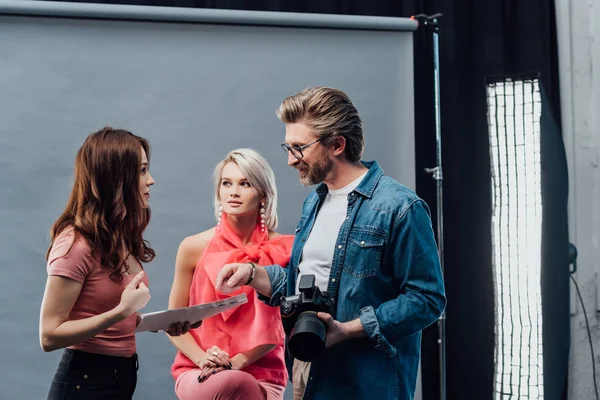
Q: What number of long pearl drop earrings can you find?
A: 2